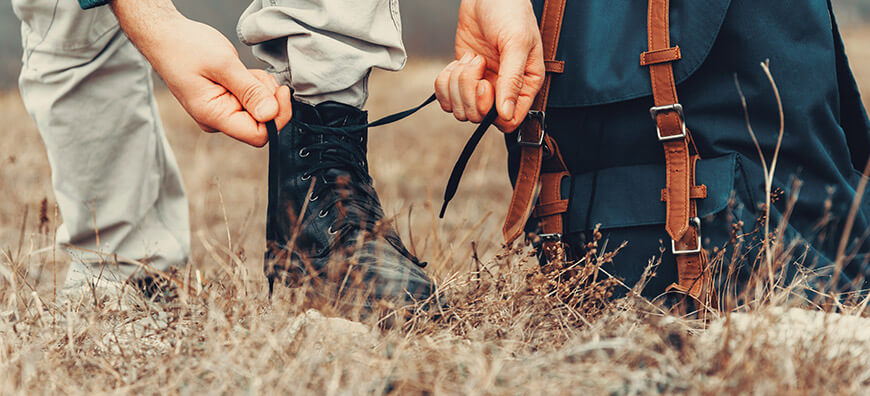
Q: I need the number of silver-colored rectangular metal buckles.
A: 4